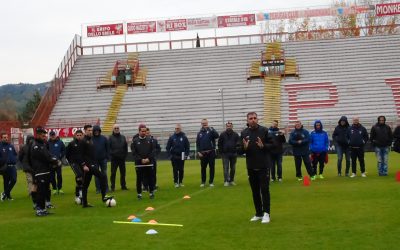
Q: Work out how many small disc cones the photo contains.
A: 6